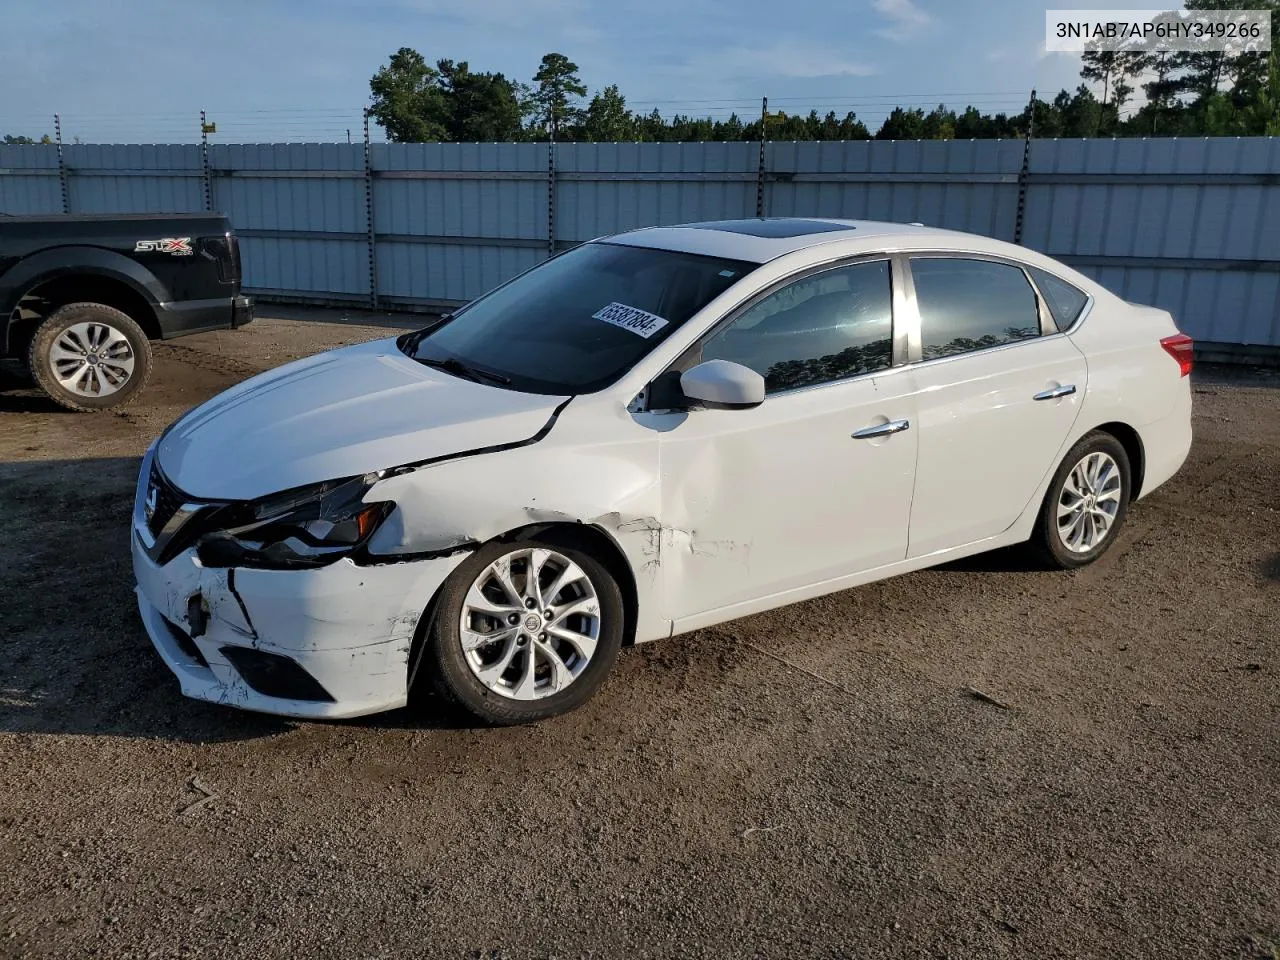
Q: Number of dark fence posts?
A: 6